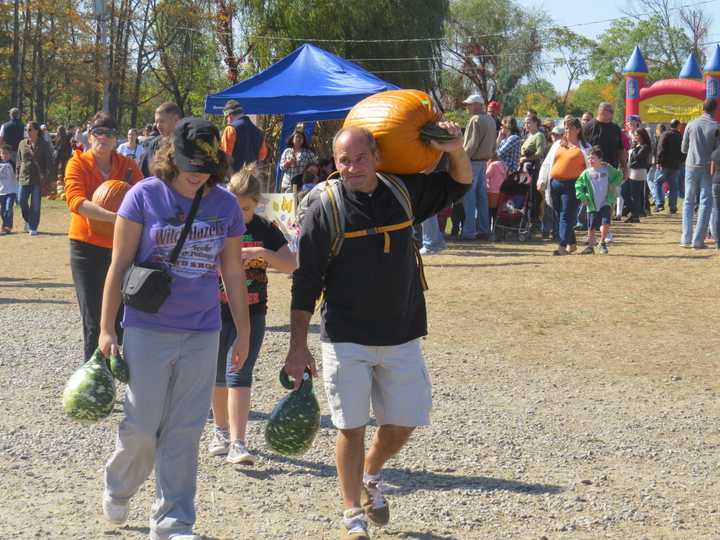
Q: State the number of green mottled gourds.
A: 2